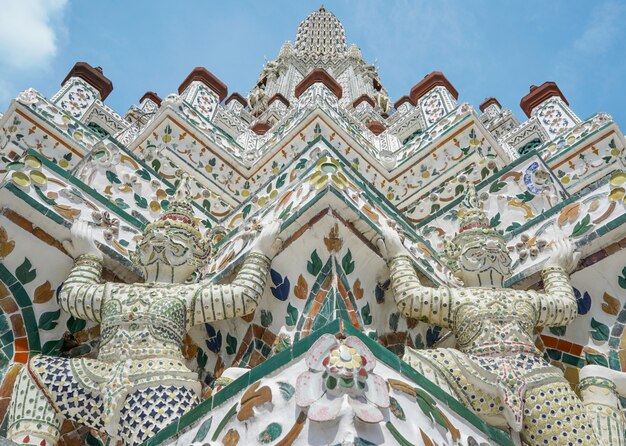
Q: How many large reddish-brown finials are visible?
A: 5